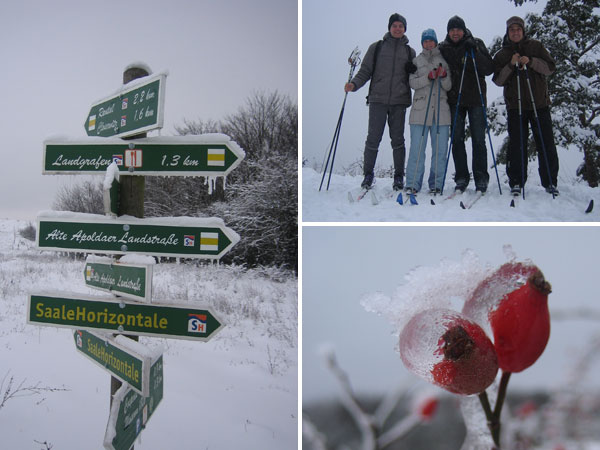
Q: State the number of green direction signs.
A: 8